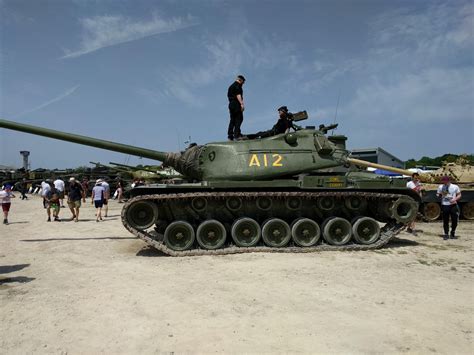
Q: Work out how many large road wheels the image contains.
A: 7